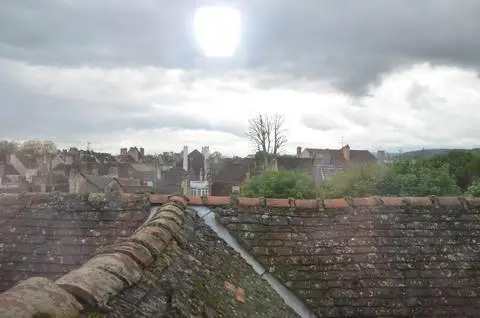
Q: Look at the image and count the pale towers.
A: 2